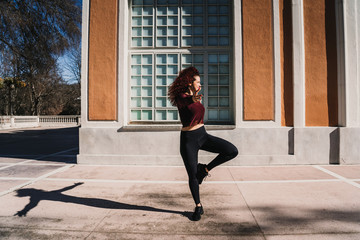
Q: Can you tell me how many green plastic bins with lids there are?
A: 0